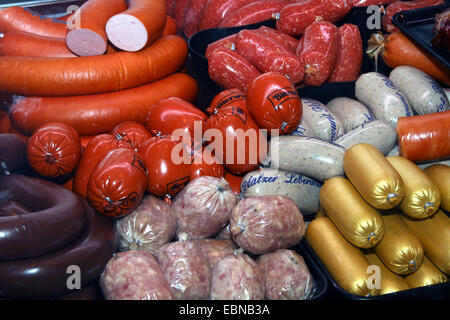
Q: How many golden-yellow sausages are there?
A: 9